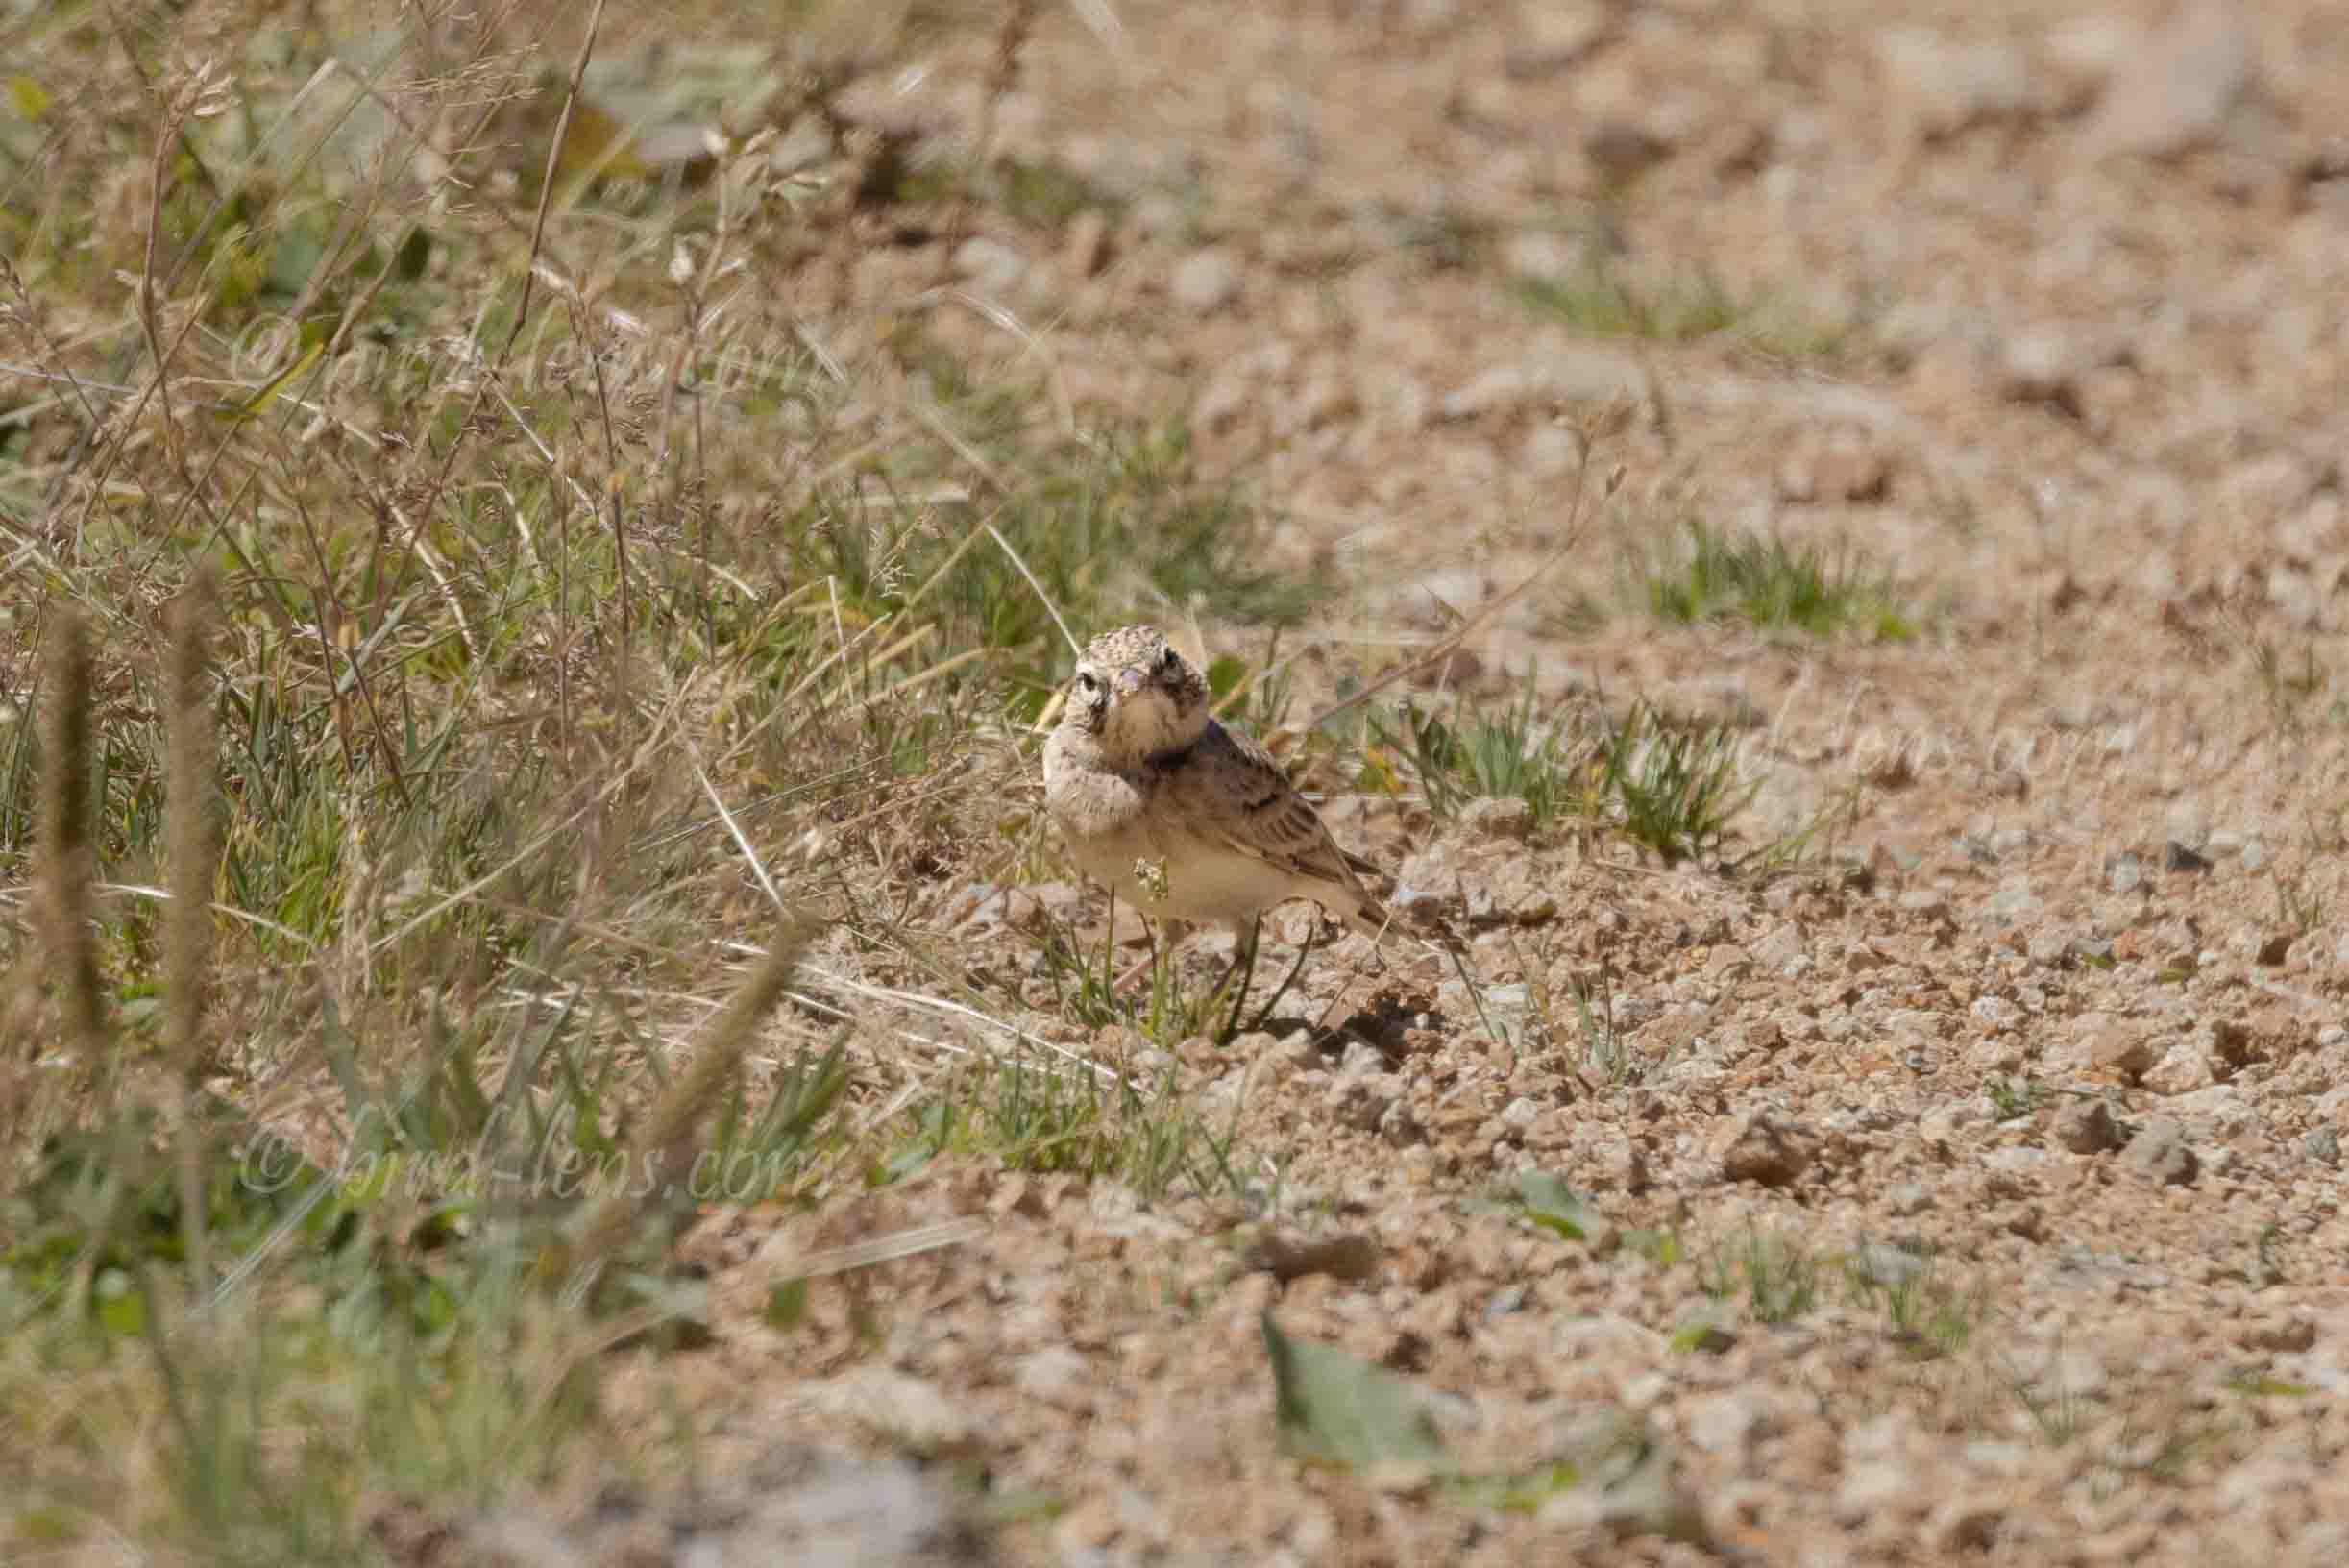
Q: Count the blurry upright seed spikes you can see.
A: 3